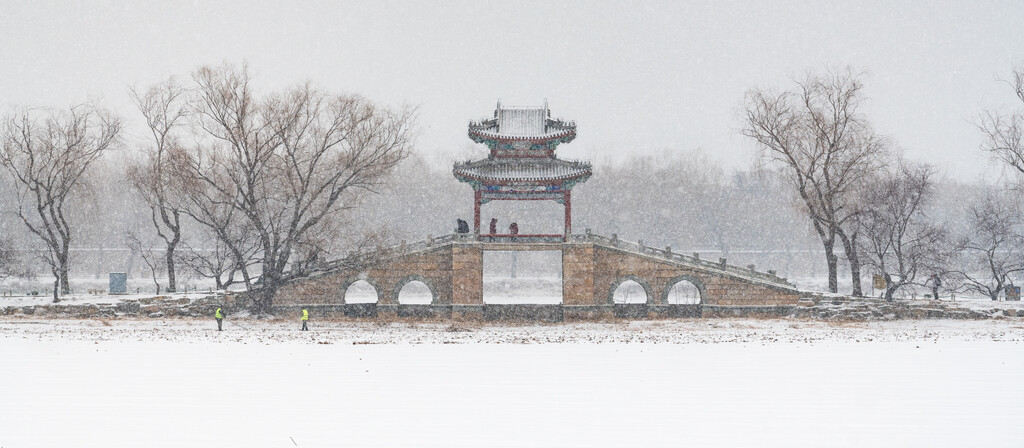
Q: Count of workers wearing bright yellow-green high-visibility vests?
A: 2